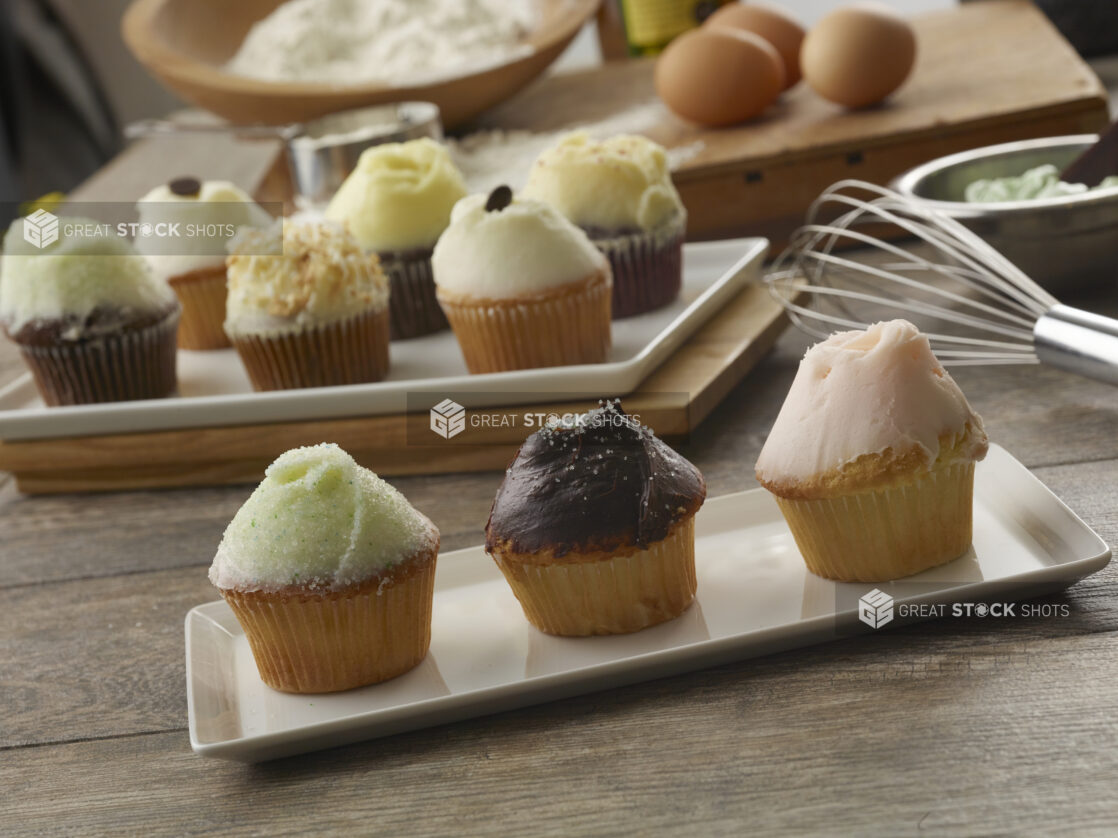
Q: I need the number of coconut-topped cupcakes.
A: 1